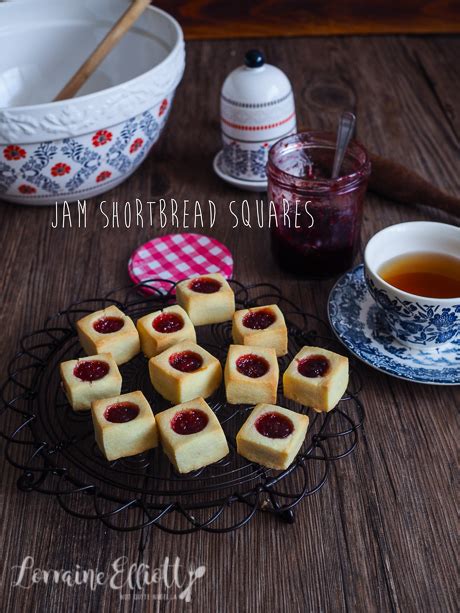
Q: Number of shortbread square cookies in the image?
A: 11